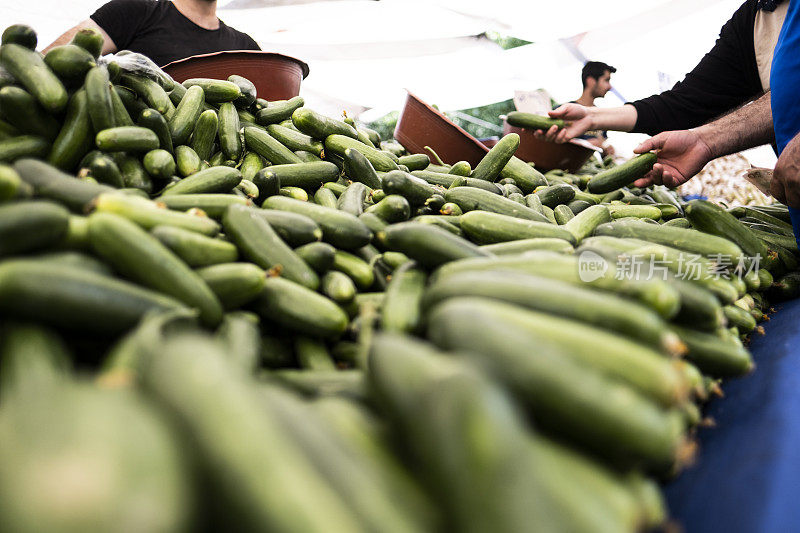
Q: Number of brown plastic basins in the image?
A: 3